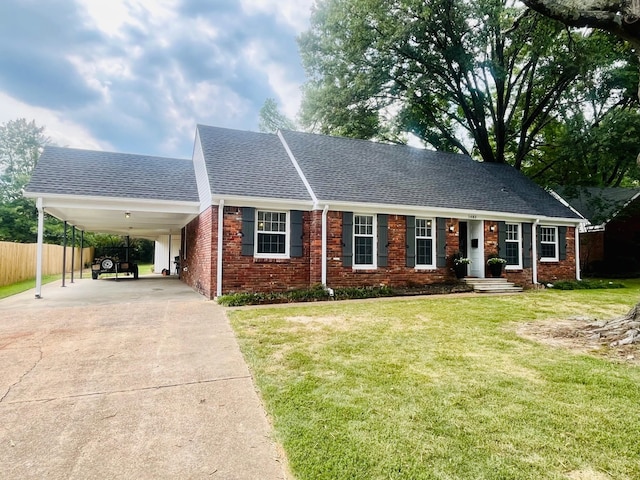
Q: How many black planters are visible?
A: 2